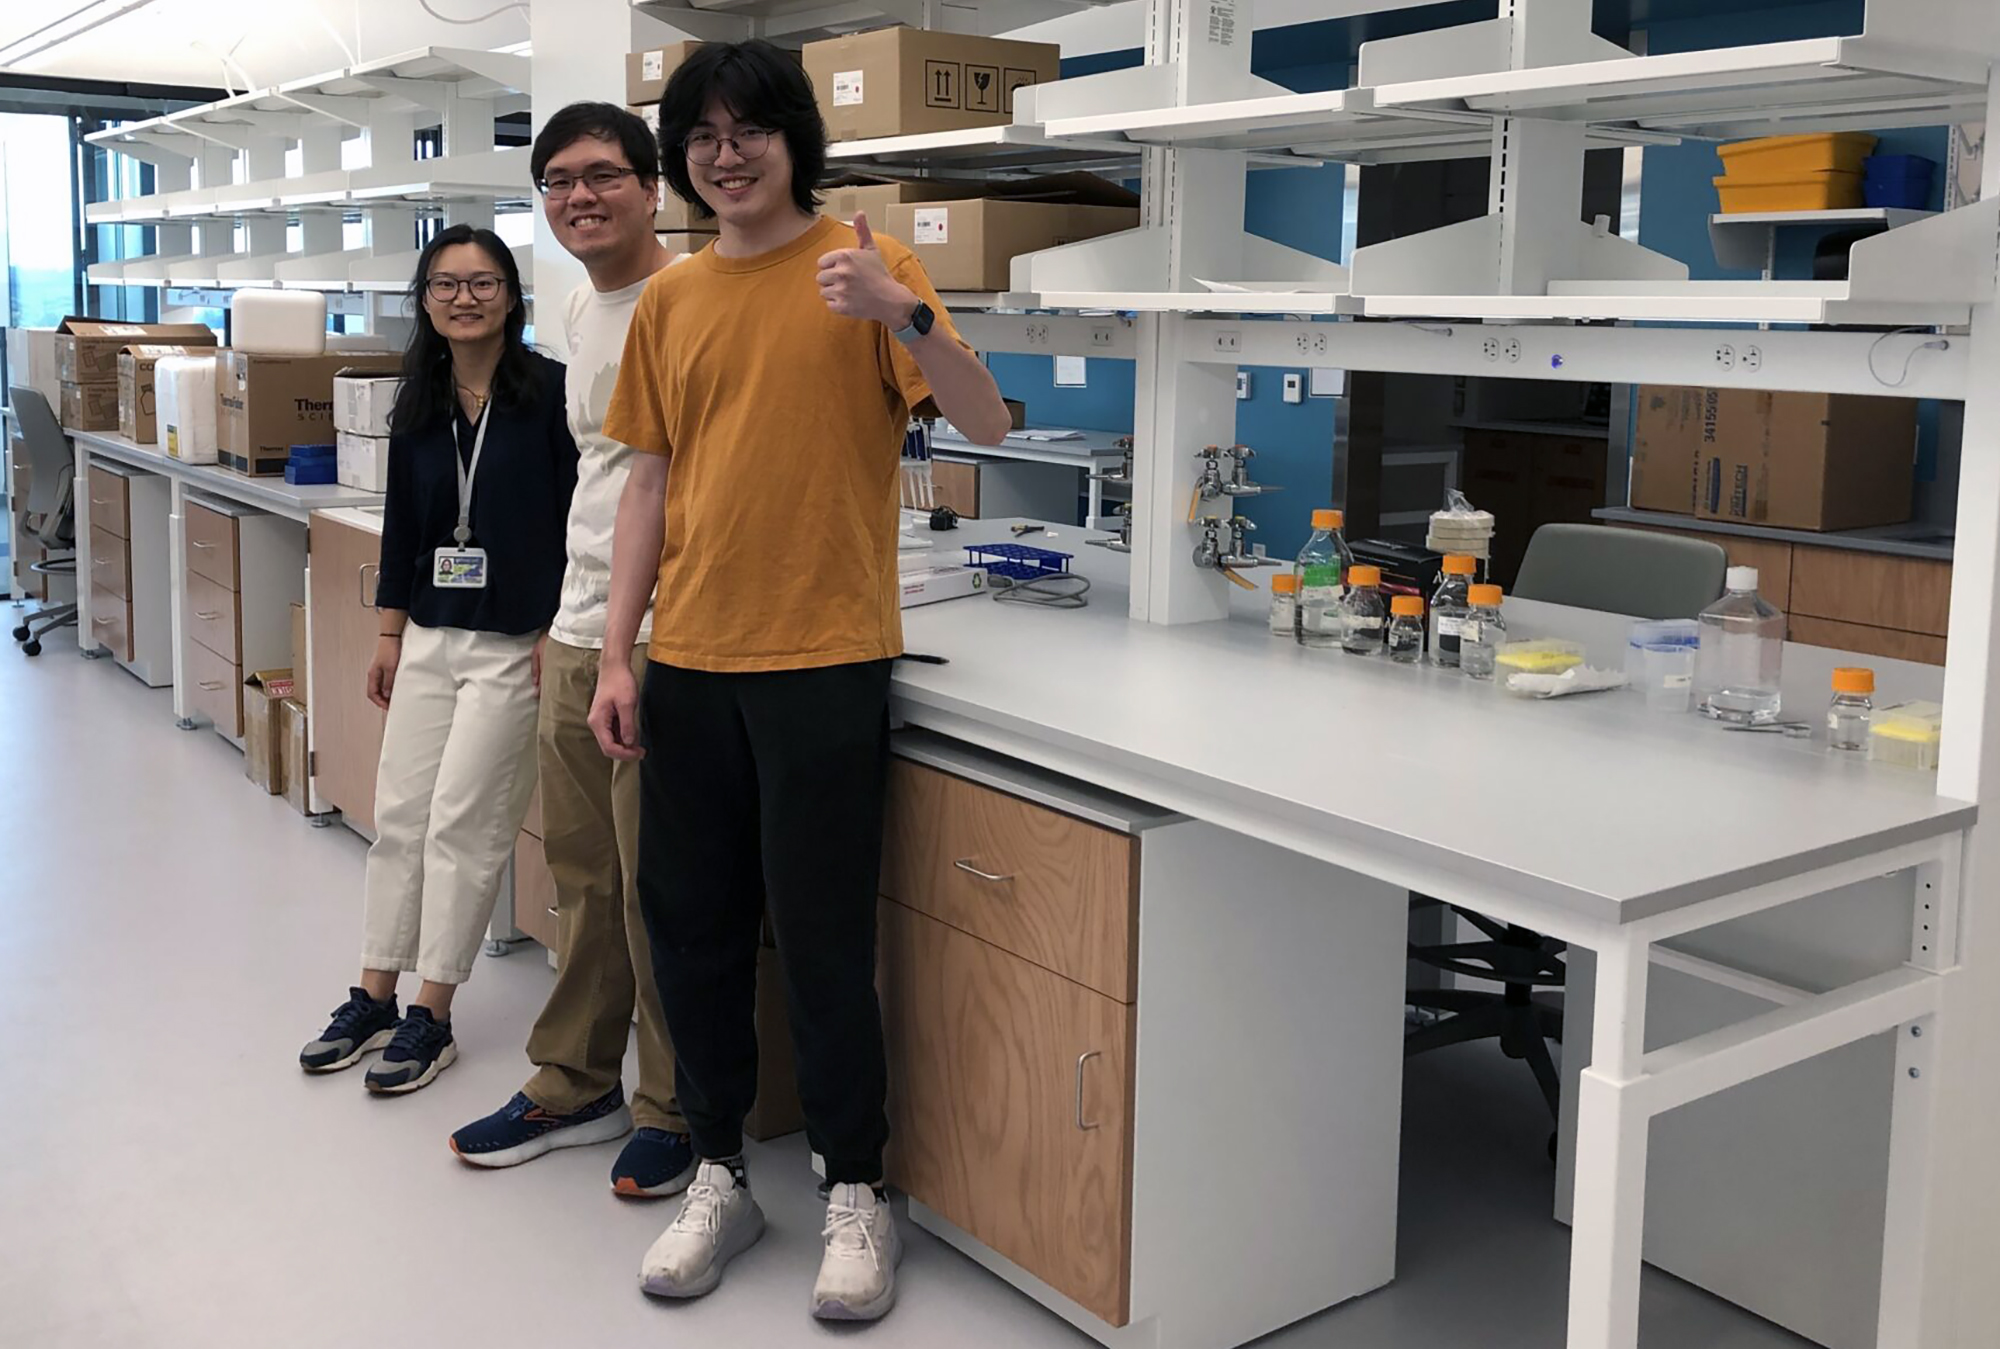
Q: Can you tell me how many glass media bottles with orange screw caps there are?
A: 7